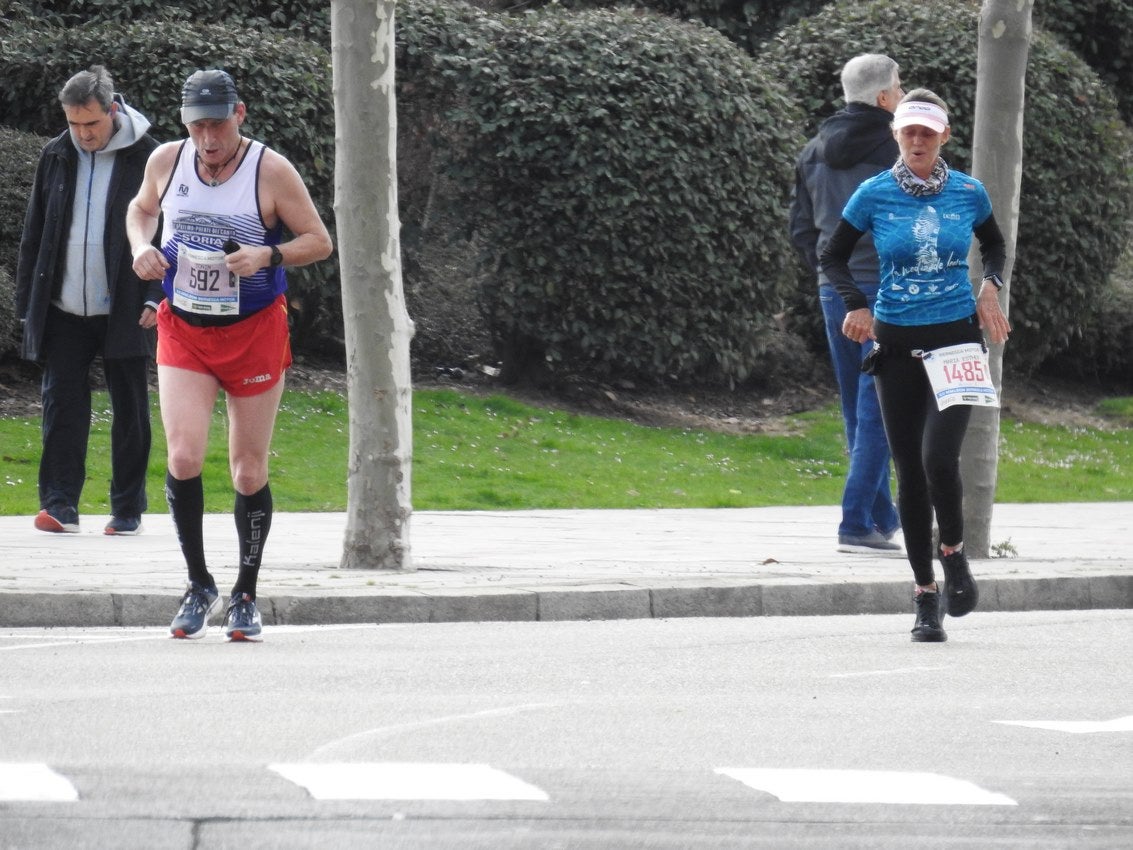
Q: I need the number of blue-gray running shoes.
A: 2